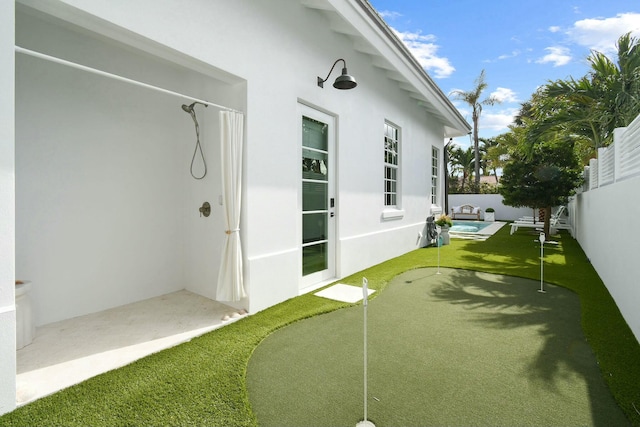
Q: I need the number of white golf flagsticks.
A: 3